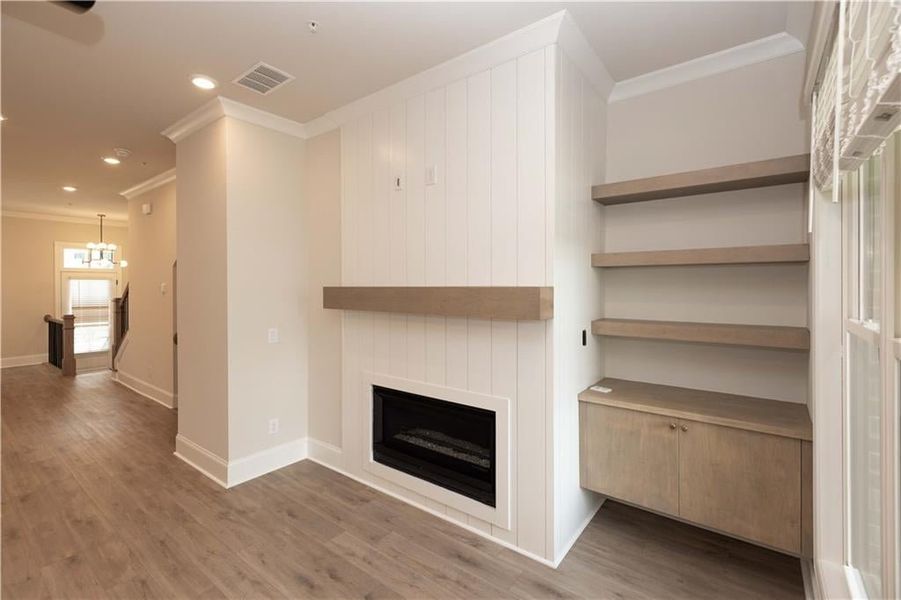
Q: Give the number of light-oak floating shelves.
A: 3